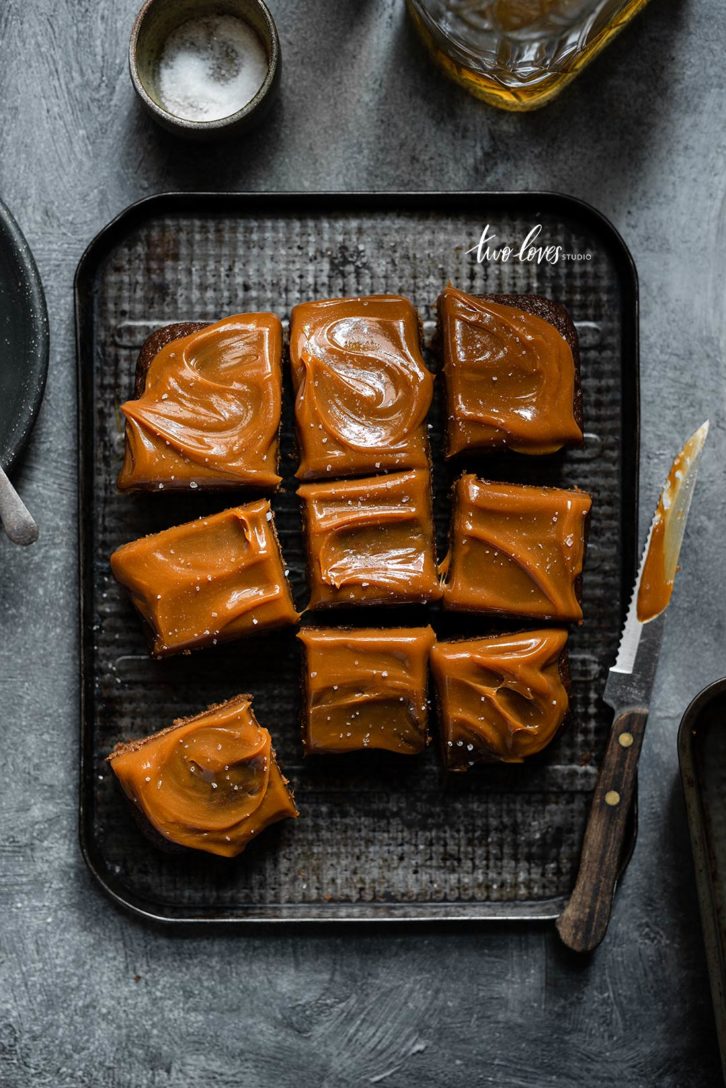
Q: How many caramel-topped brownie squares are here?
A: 9